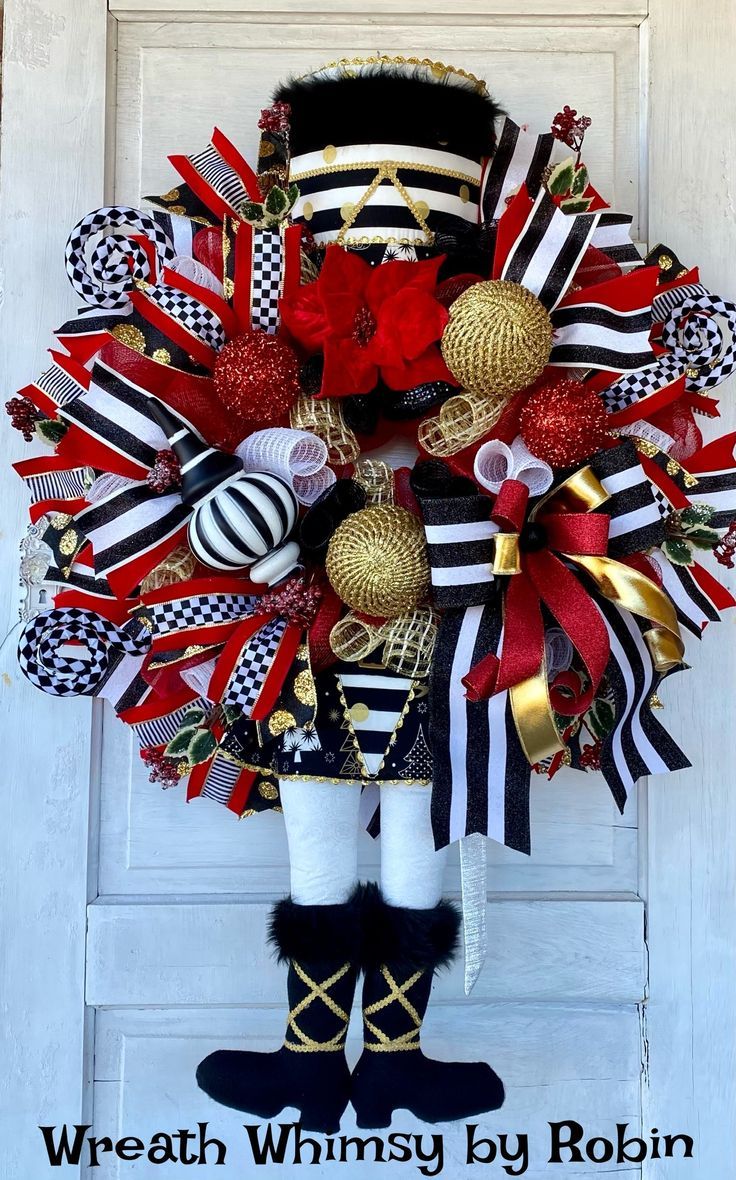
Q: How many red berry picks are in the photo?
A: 8